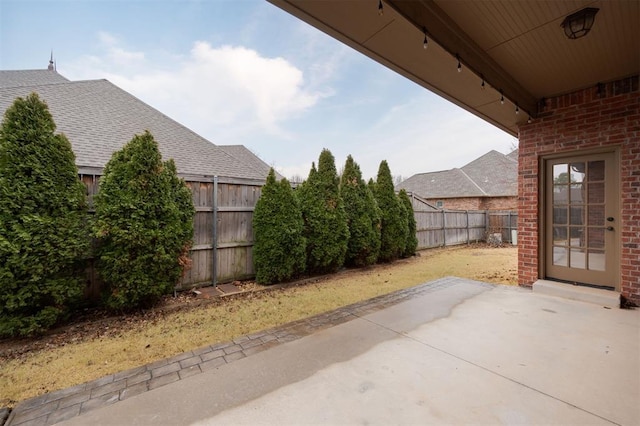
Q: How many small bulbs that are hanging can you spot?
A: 7